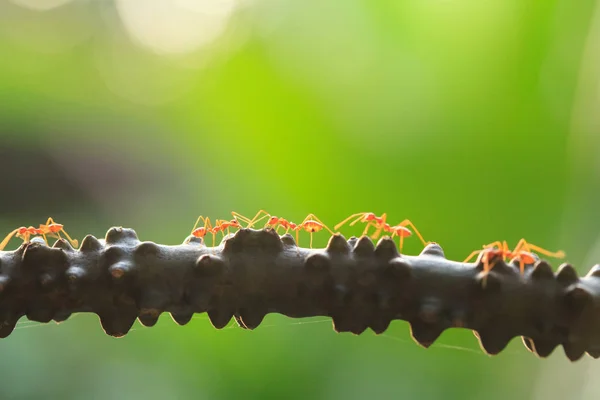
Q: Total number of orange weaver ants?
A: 5